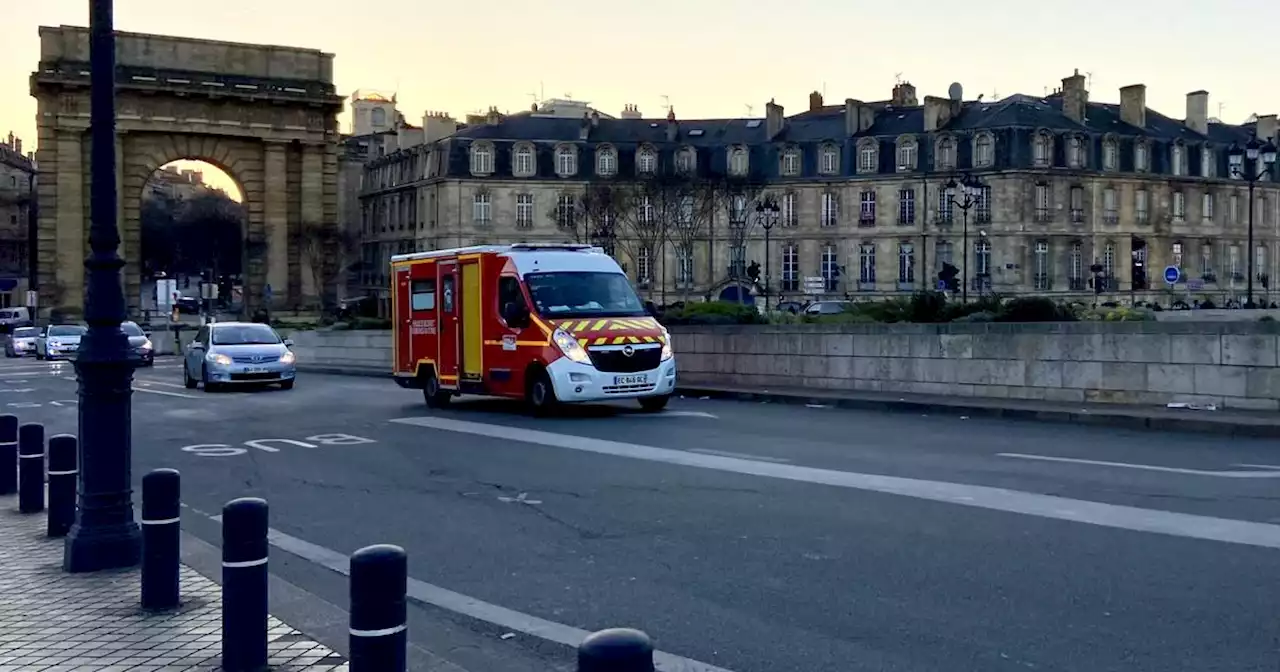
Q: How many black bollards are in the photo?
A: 7